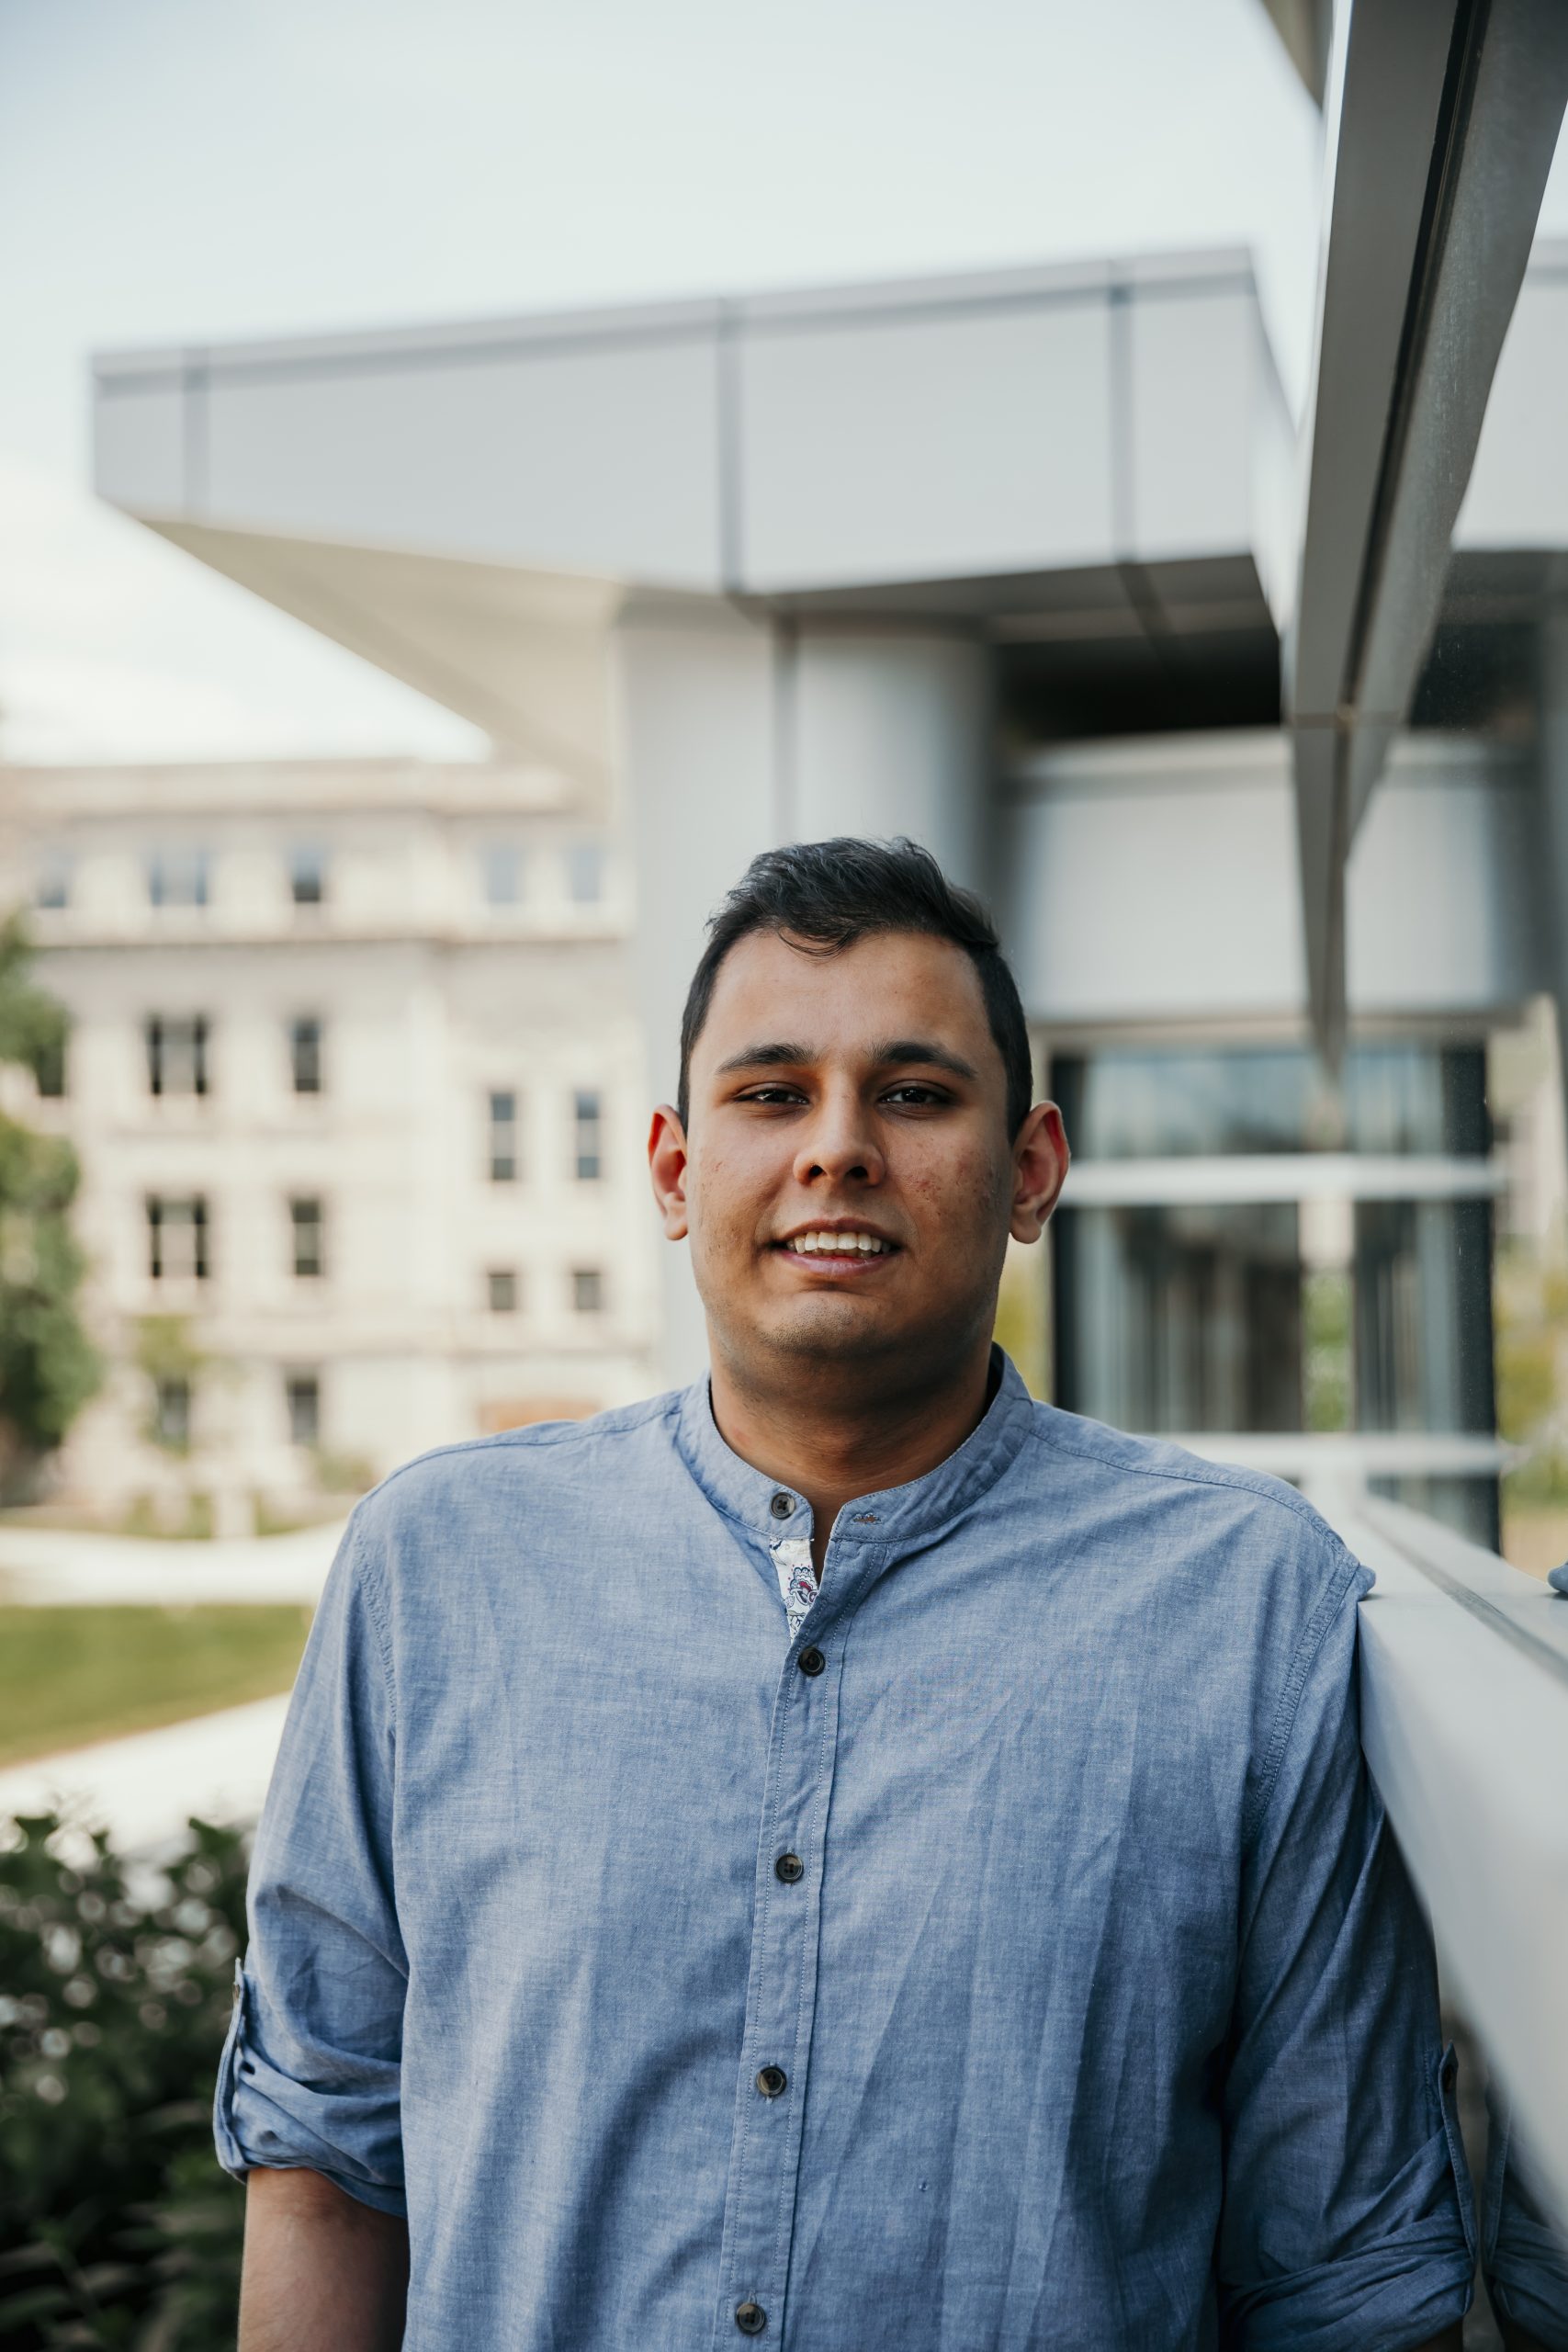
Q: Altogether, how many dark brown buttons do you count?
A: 5